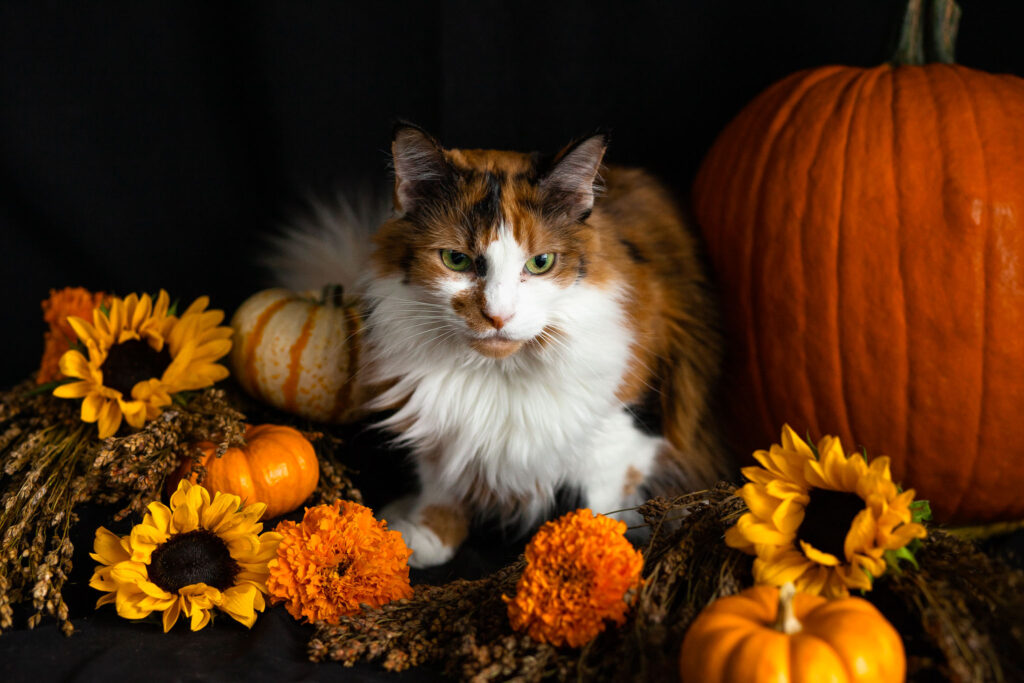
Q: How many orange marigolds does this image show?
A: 3